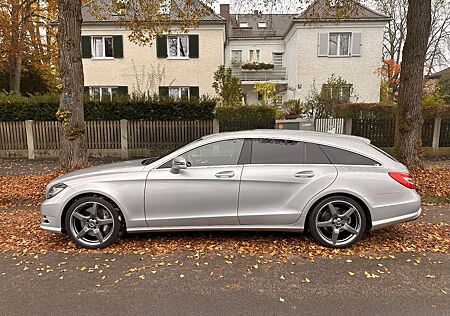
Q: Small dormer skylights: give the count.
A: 2